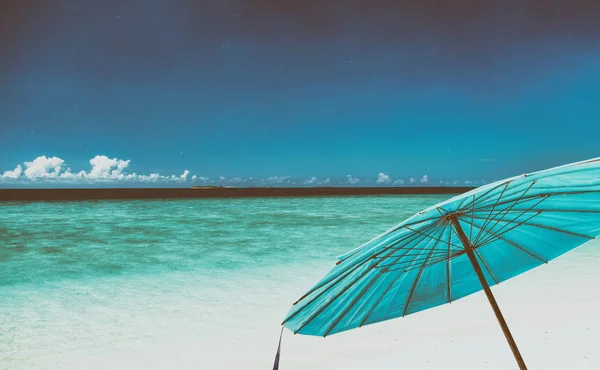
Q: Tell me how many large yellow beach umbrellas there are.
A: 0